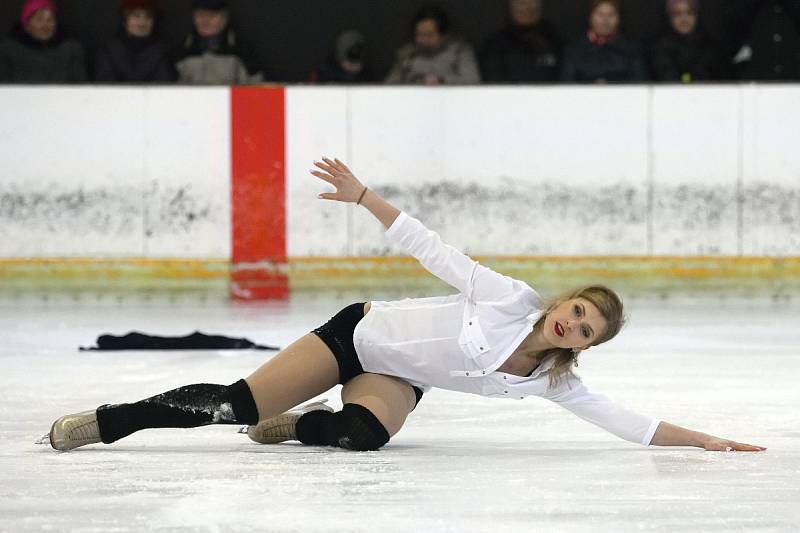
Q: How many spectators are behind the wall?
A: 9